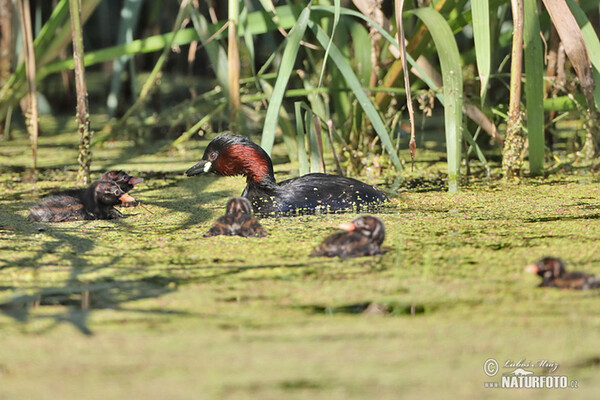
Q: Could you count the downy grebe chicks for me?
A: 5